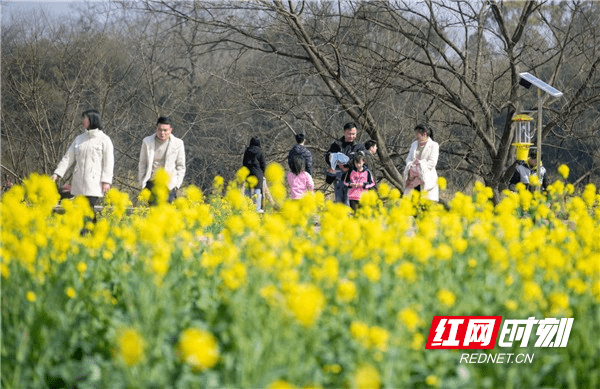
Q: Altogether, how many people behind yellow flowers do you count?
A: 10